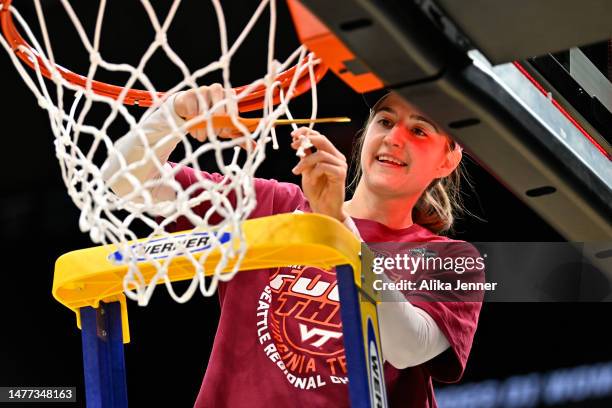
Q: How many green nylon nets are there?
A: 0